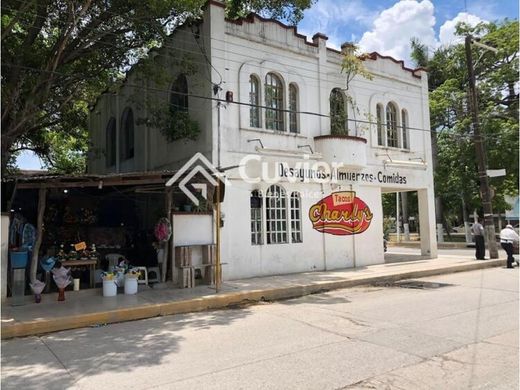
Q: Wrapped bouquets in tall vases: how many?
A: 2